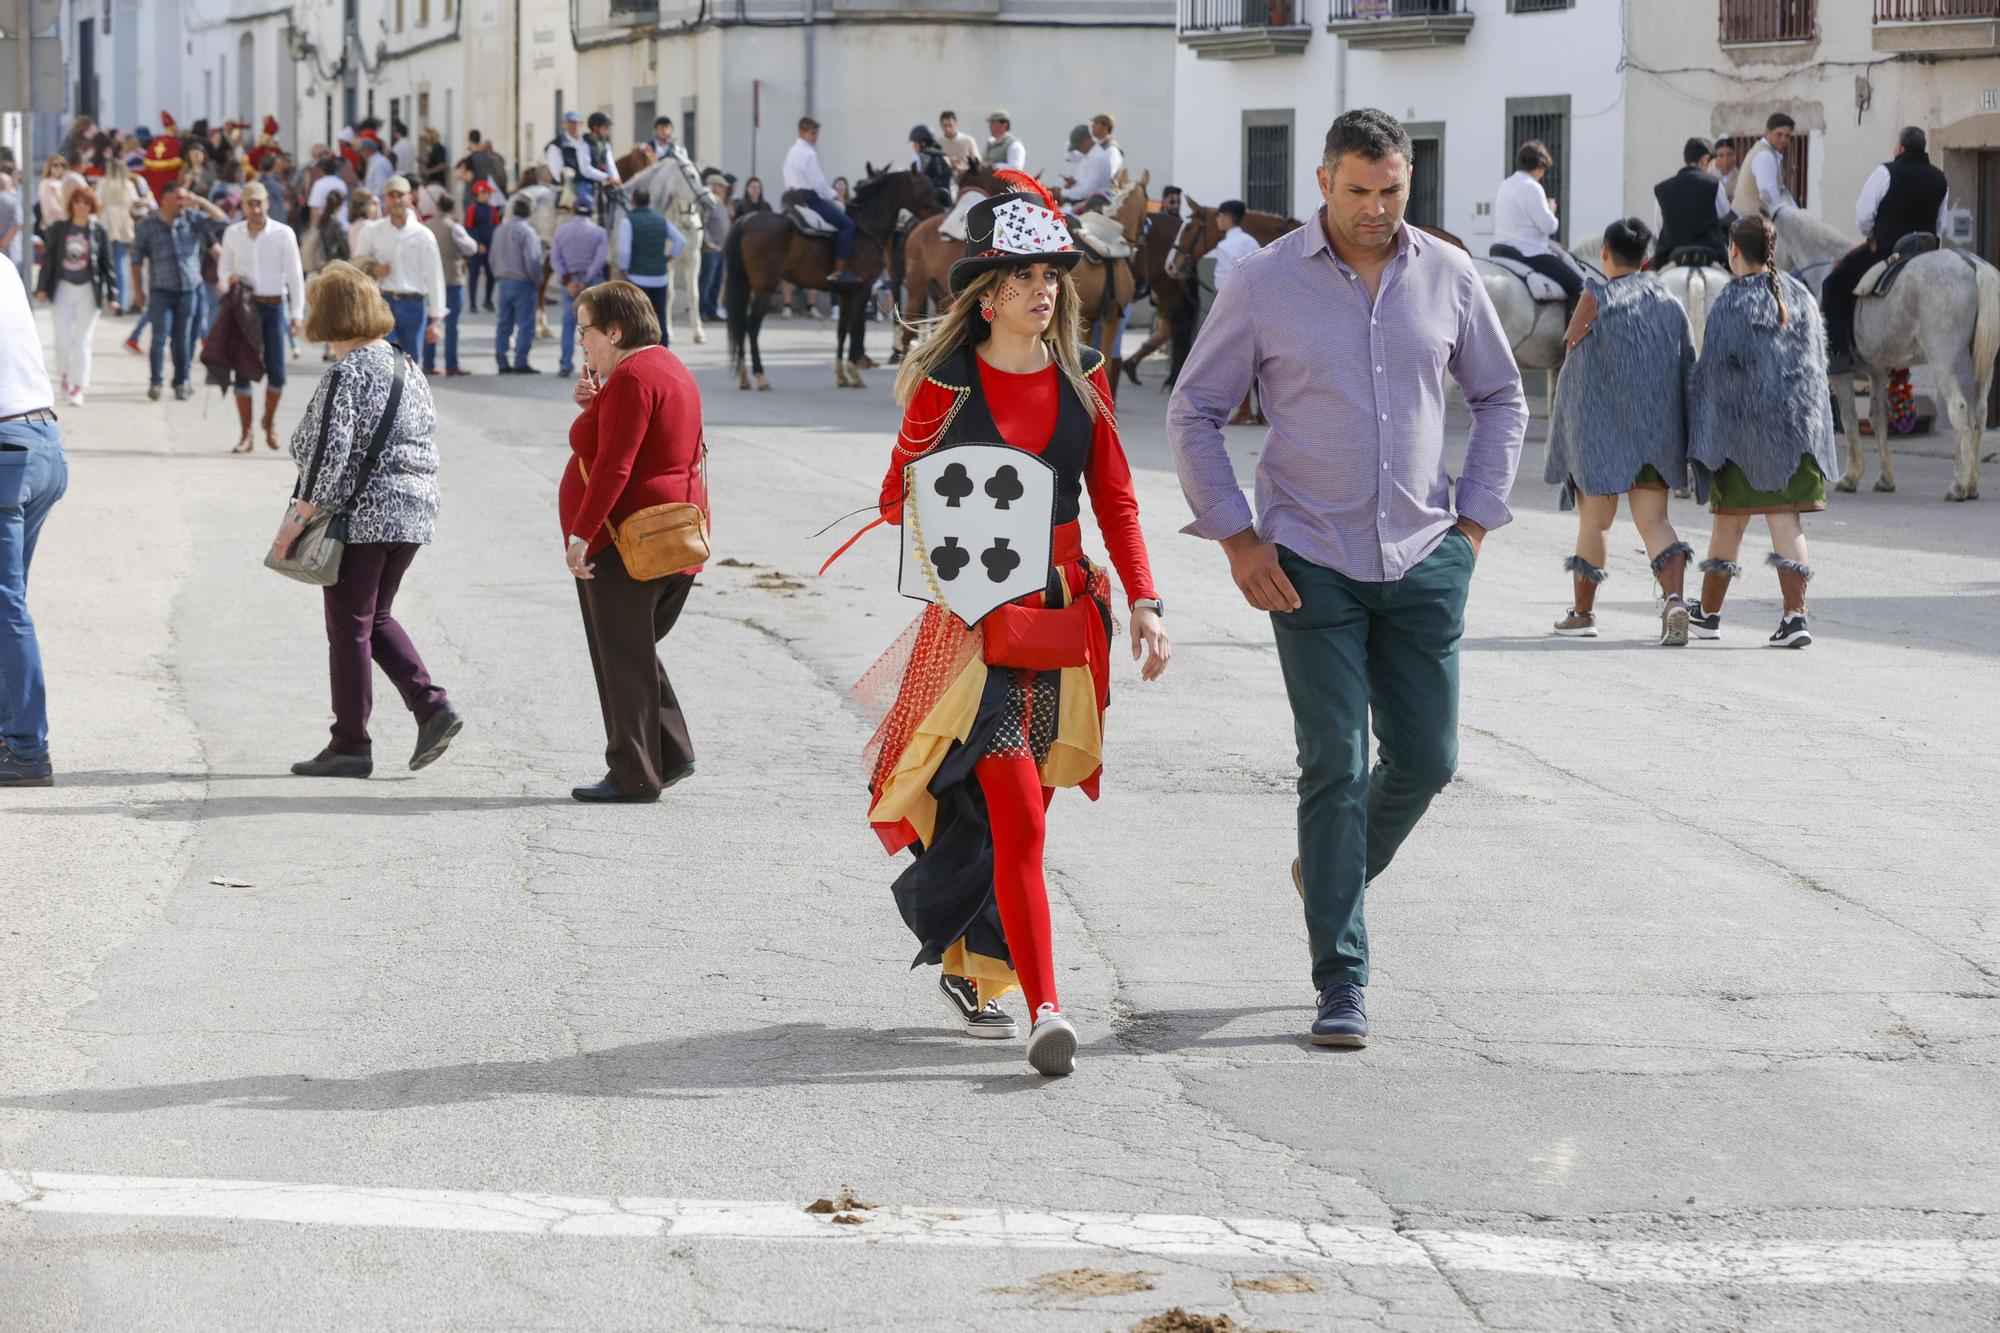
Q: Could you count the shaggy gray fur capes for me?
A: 2